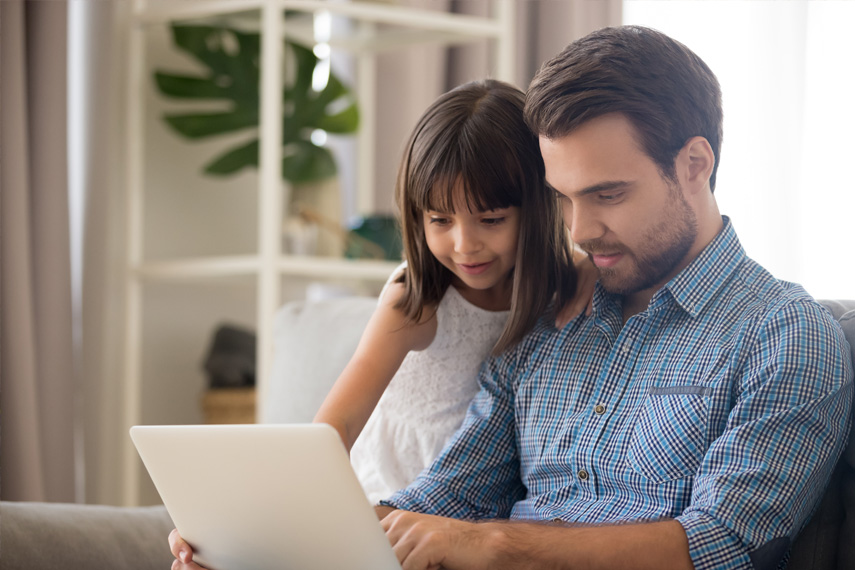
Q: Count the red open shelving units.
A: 0